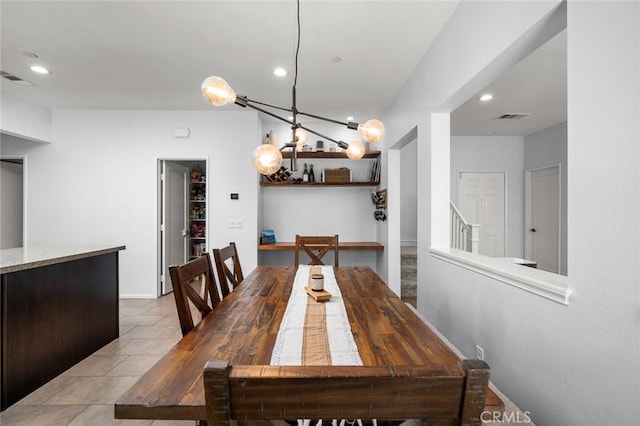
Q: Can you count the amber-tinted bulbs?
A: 5